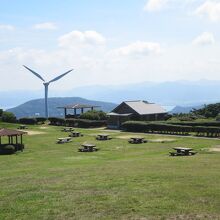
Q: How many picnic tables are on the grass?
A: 8